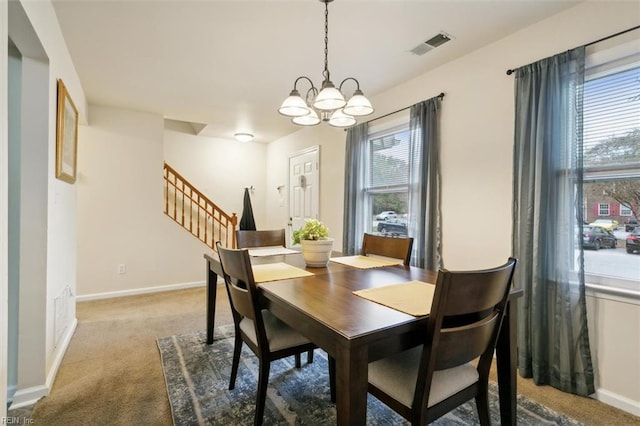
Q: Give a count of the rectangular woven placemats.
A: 4